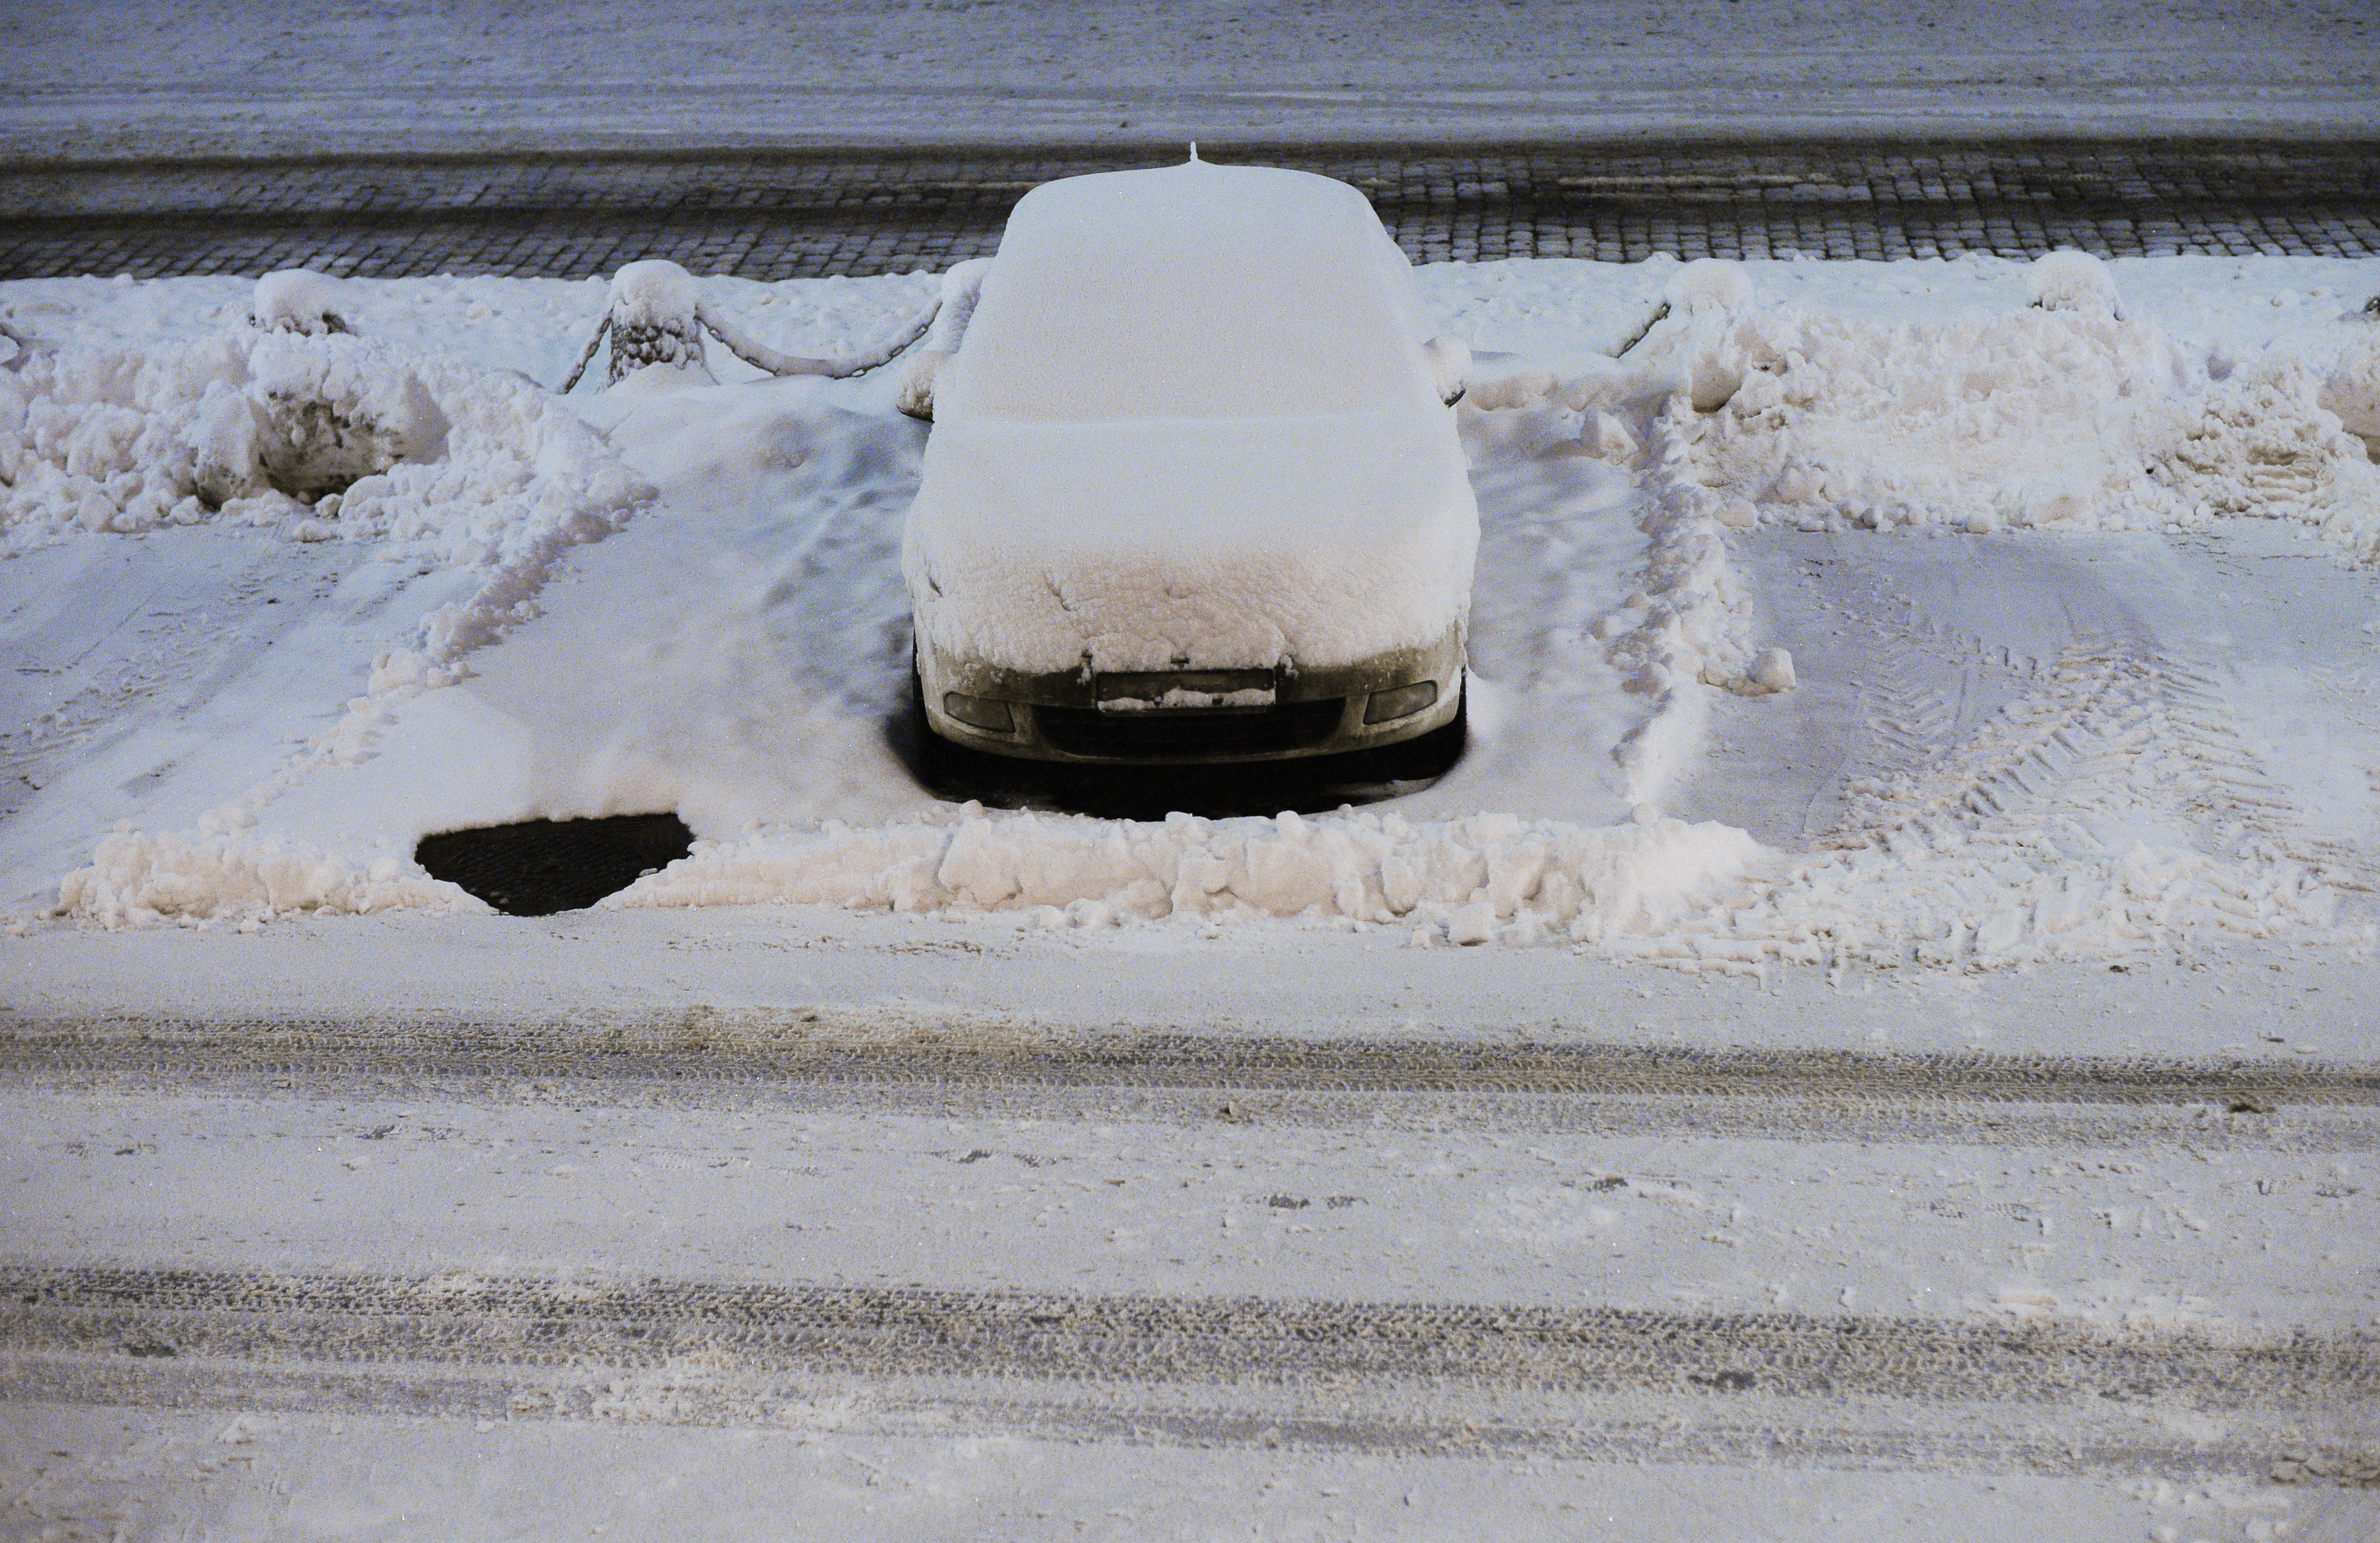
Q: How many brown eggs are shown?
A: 0